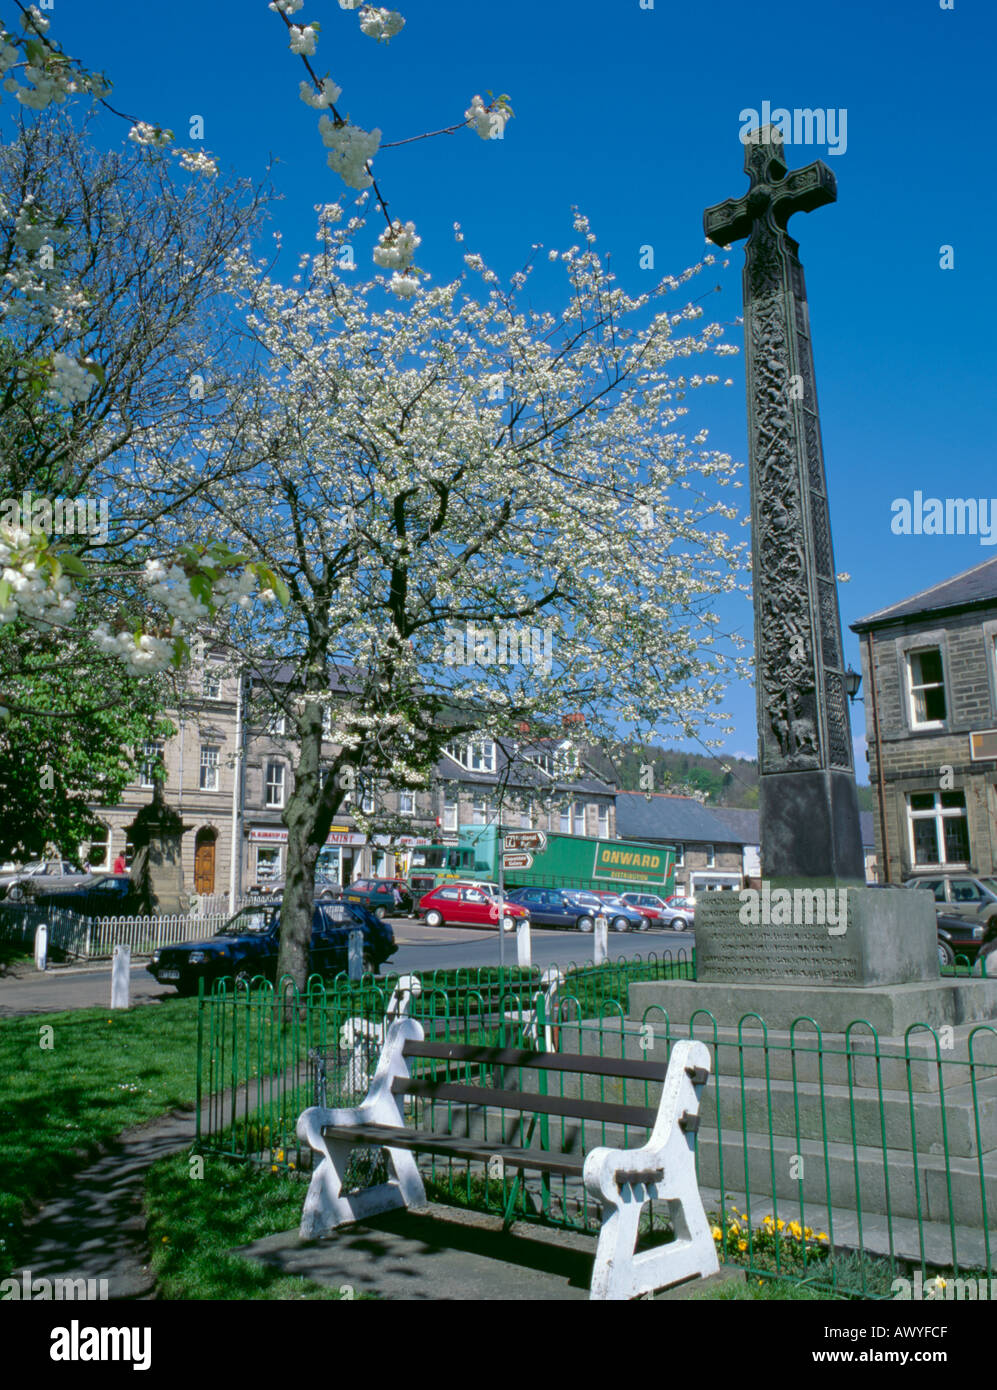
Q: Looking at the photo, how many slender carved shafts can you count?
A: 1